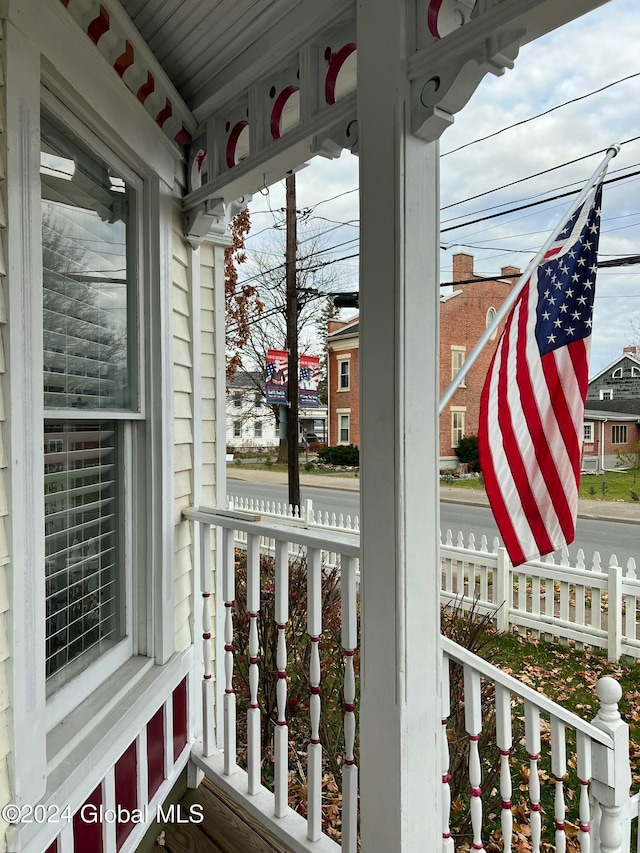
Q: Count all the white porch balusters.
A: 12